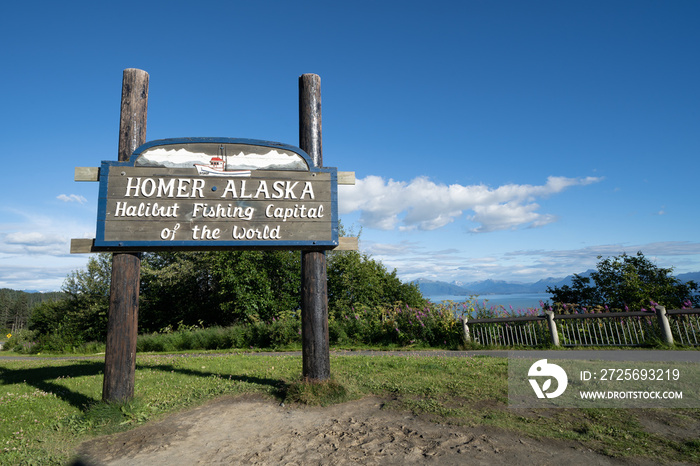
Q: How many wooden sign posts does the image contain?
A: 2